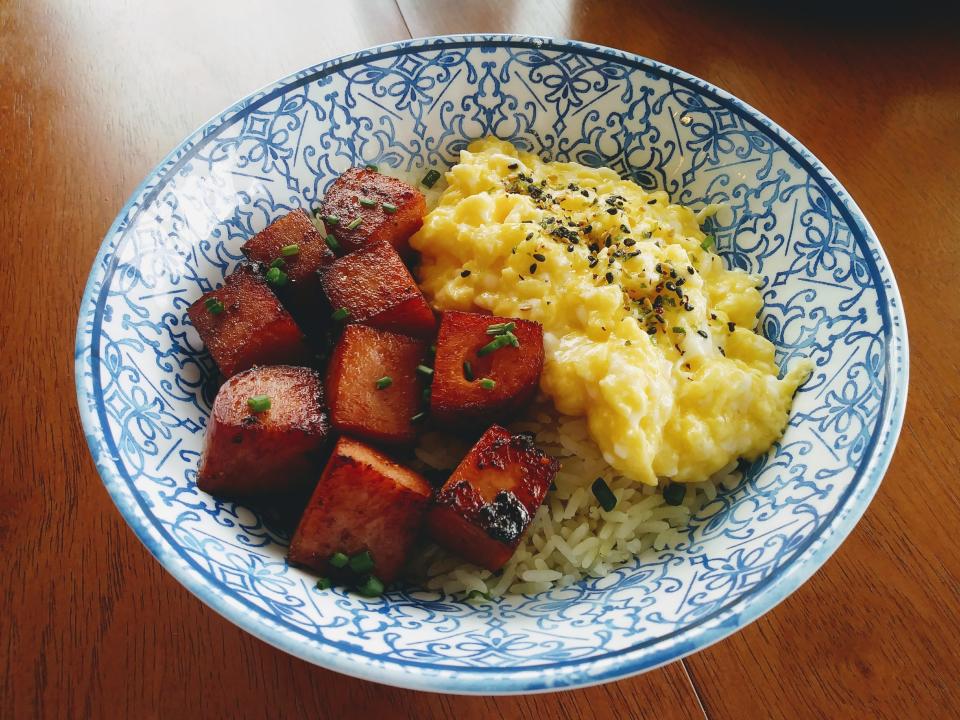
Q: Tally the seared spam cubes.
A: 9